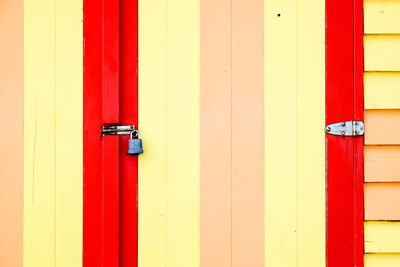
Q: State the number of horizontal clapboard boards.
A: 8